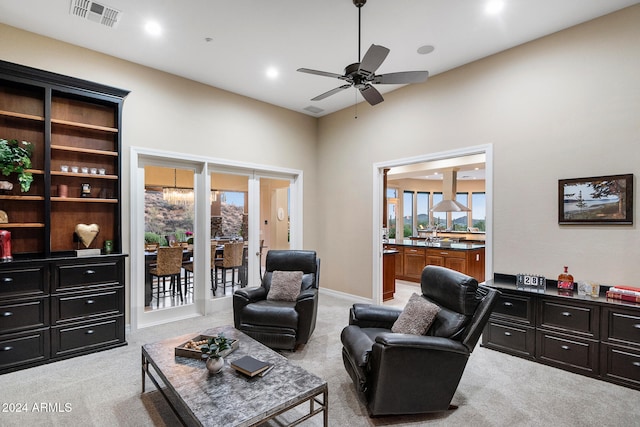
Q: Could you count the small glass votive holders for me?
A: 5